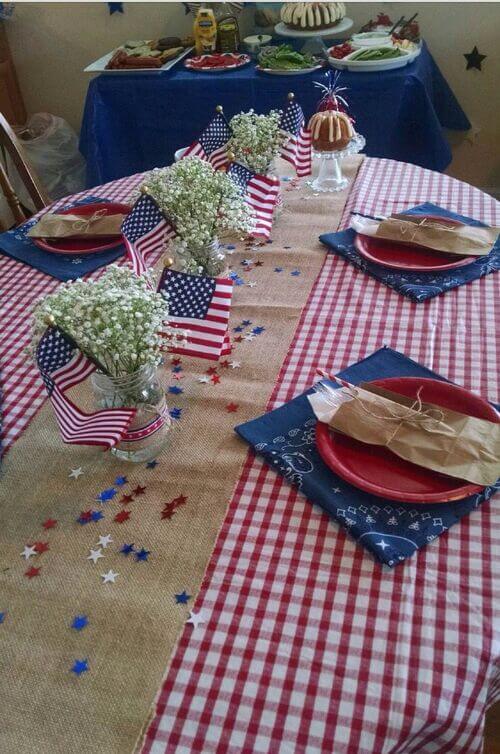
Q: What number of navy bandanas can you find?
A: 3